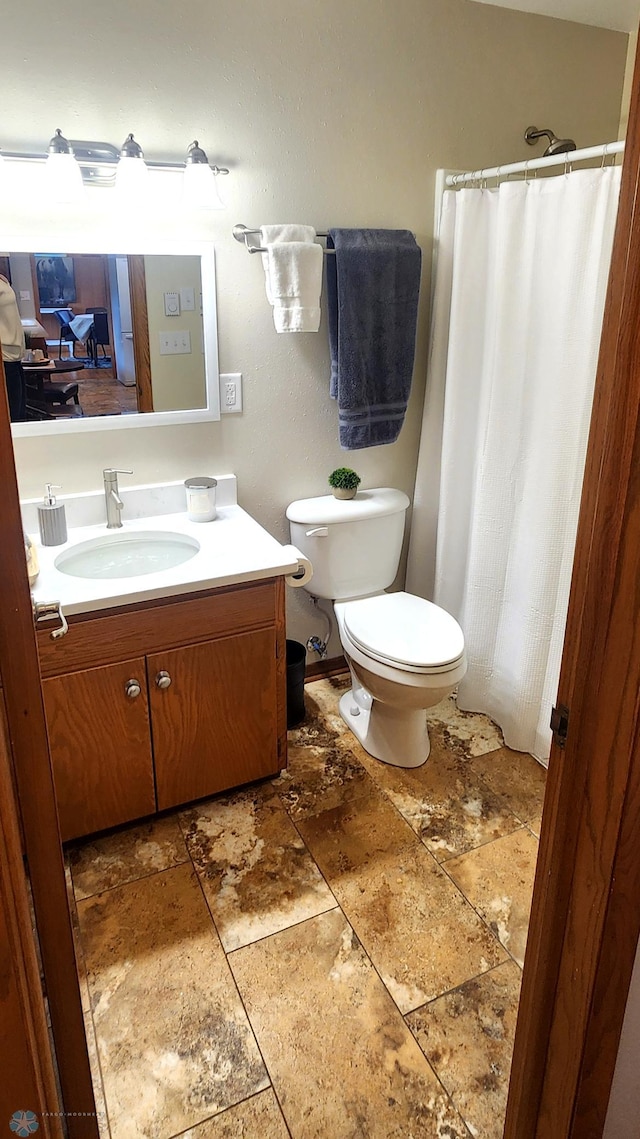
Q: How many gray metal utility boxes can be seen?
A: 0